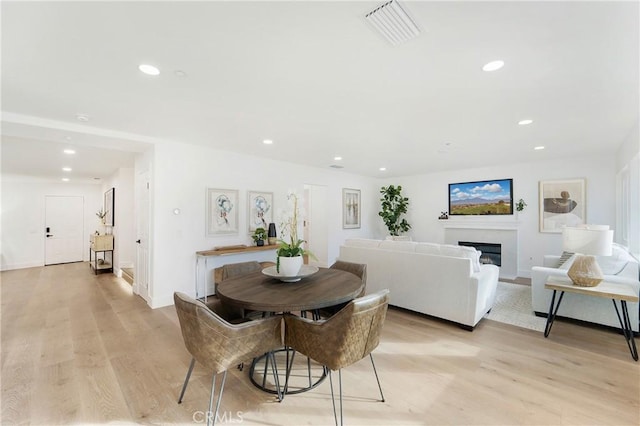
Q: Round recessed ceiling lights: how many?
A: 10